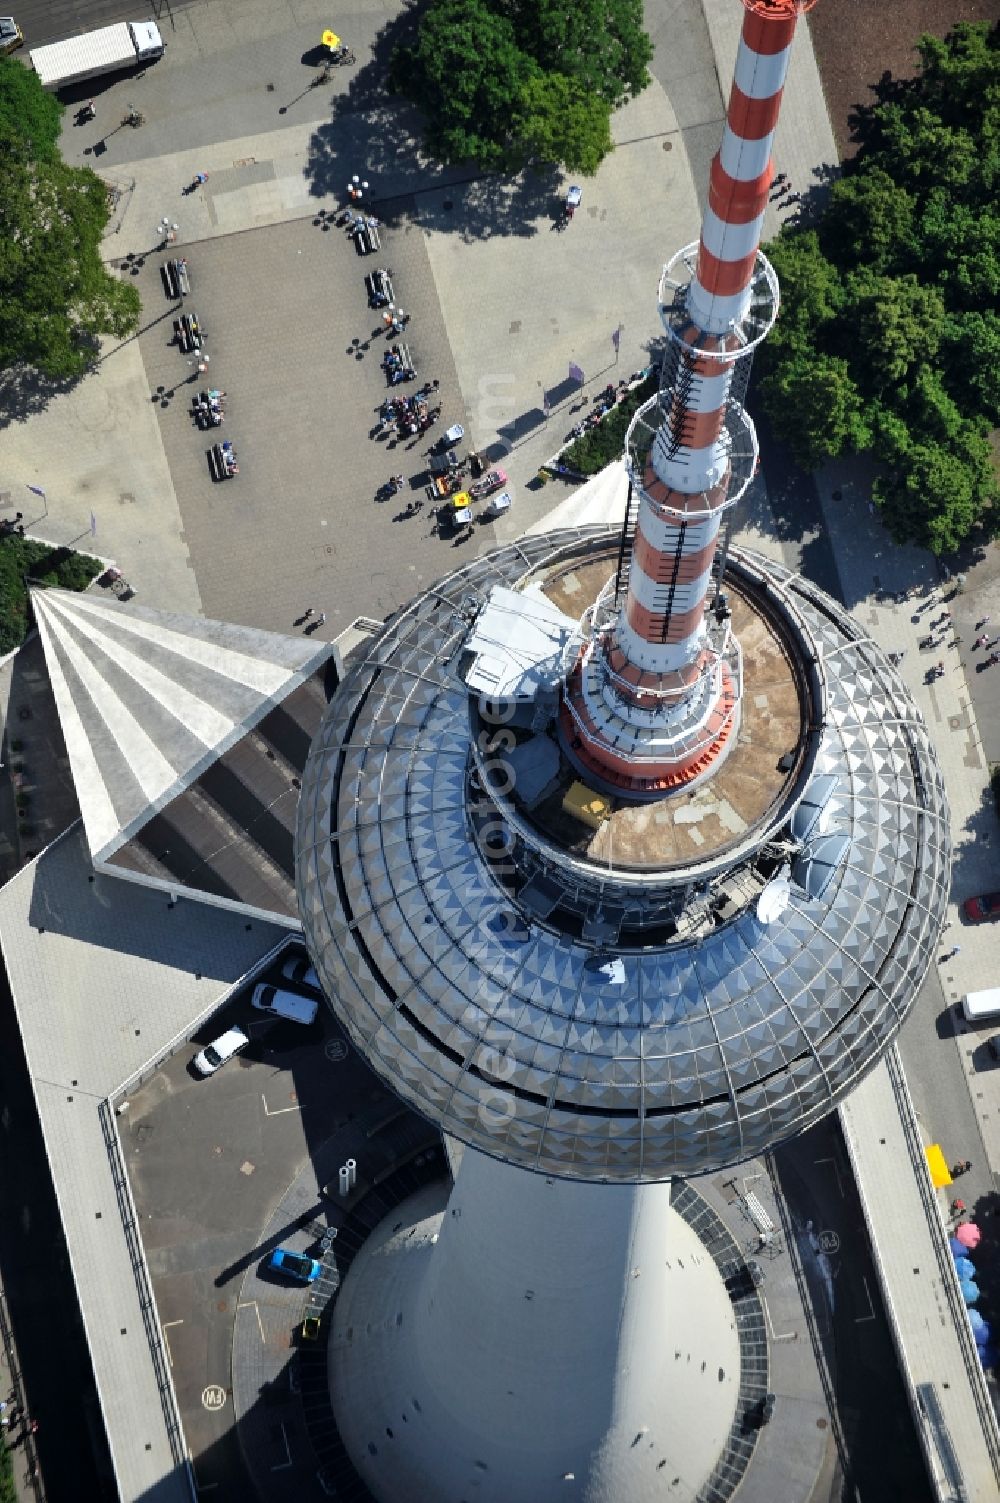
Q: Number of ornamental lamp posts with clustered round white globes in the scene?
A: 4